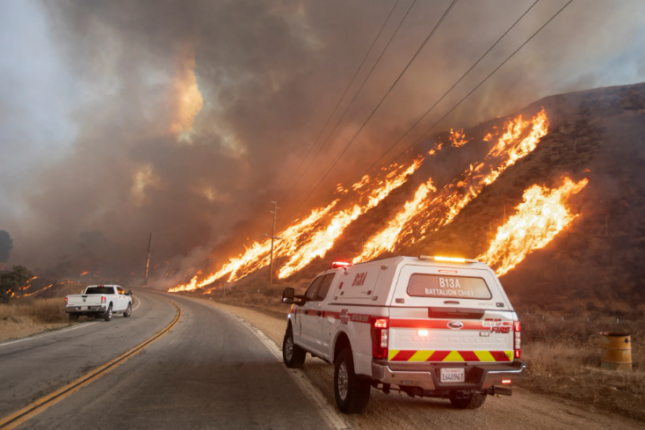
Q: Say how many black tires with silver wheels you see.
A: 4